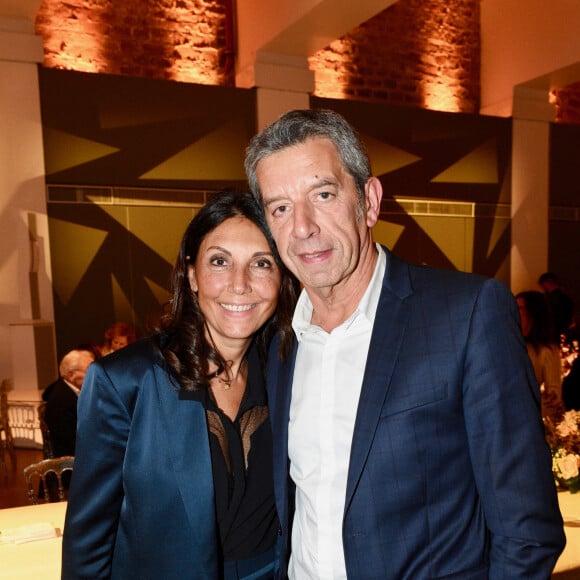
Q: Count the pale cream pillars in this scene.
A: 3